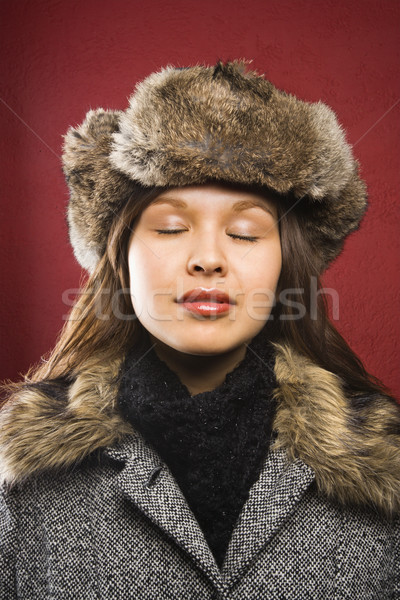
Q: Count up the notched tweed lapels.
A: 2